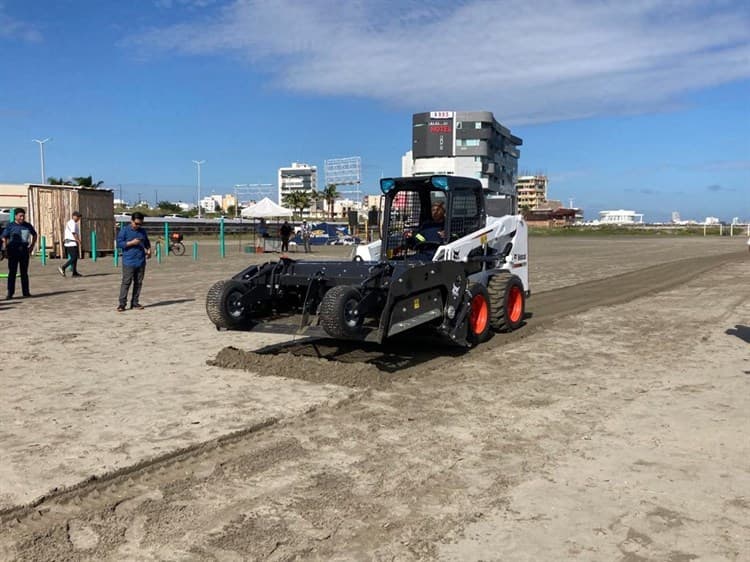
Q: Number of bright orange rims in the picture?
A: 2